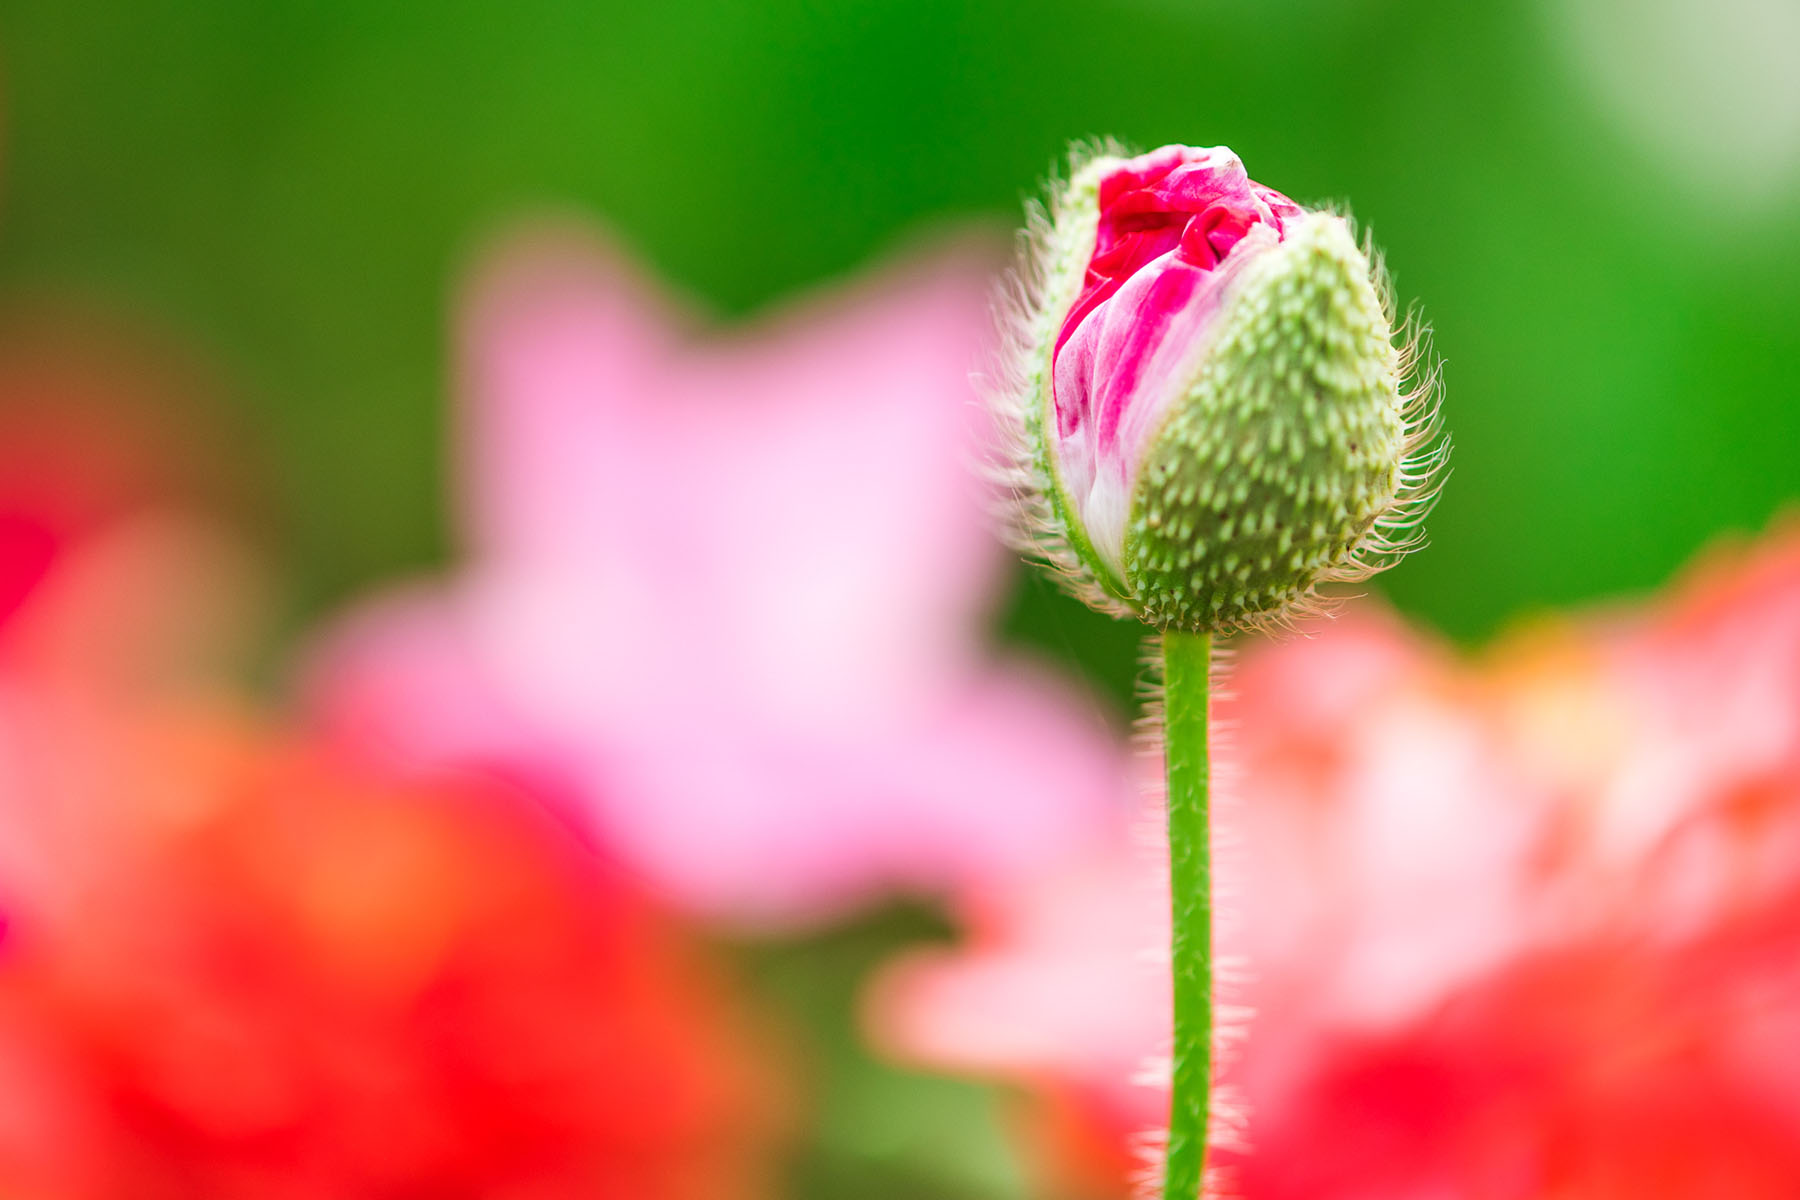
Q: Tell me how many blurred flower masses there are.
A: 3